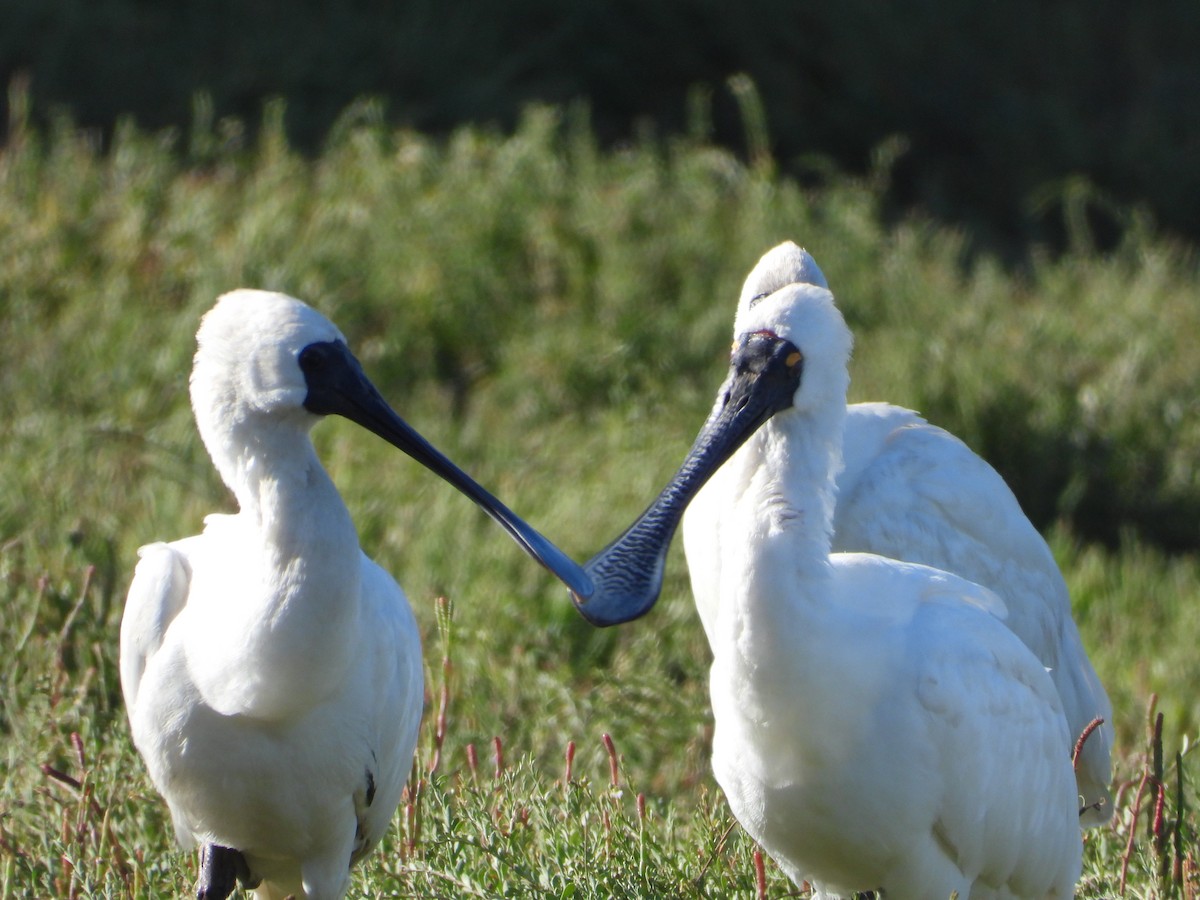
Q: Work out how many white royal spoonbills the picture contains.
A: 3